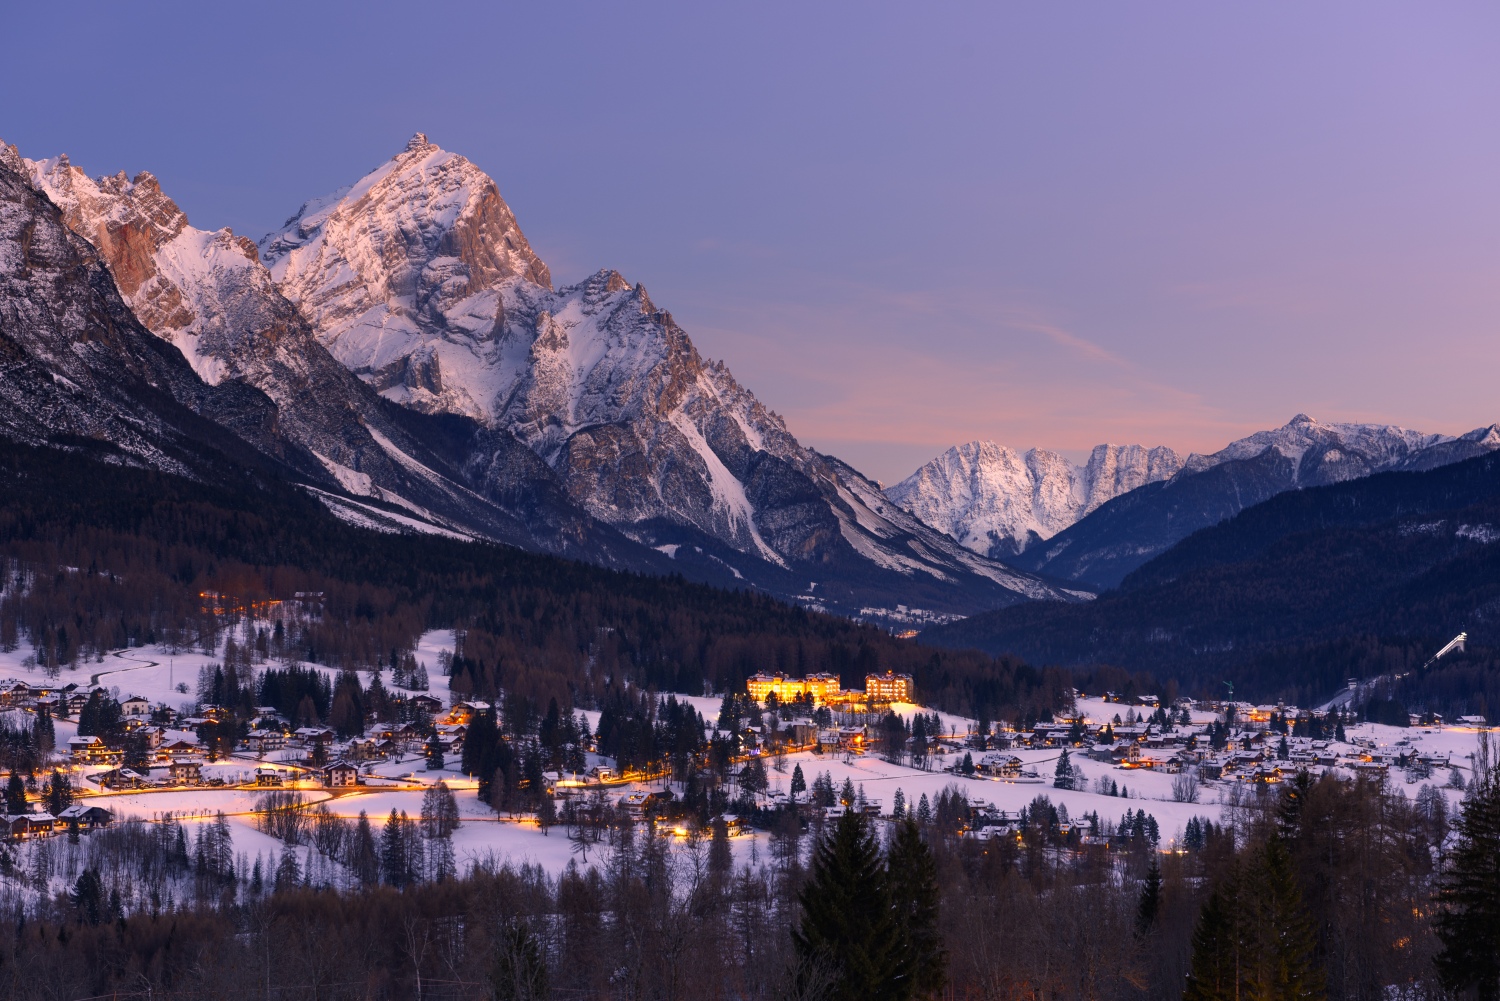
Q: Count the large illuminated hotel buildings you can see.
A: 2